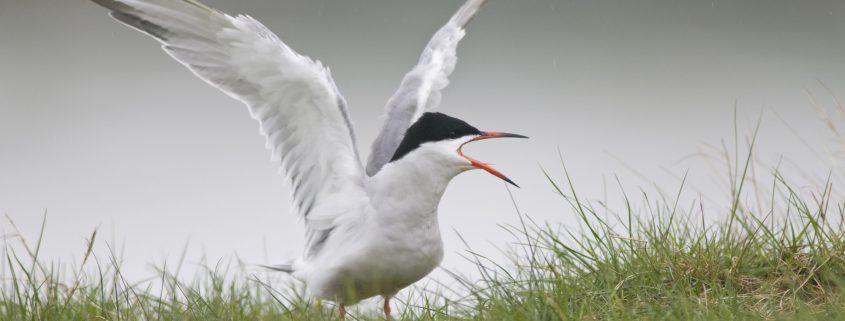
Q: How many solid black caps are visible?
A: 1